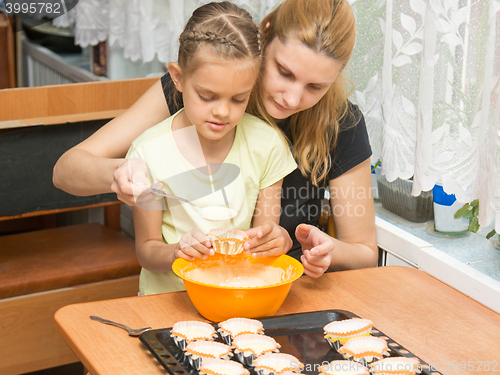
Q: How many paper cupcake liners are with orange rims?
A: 11